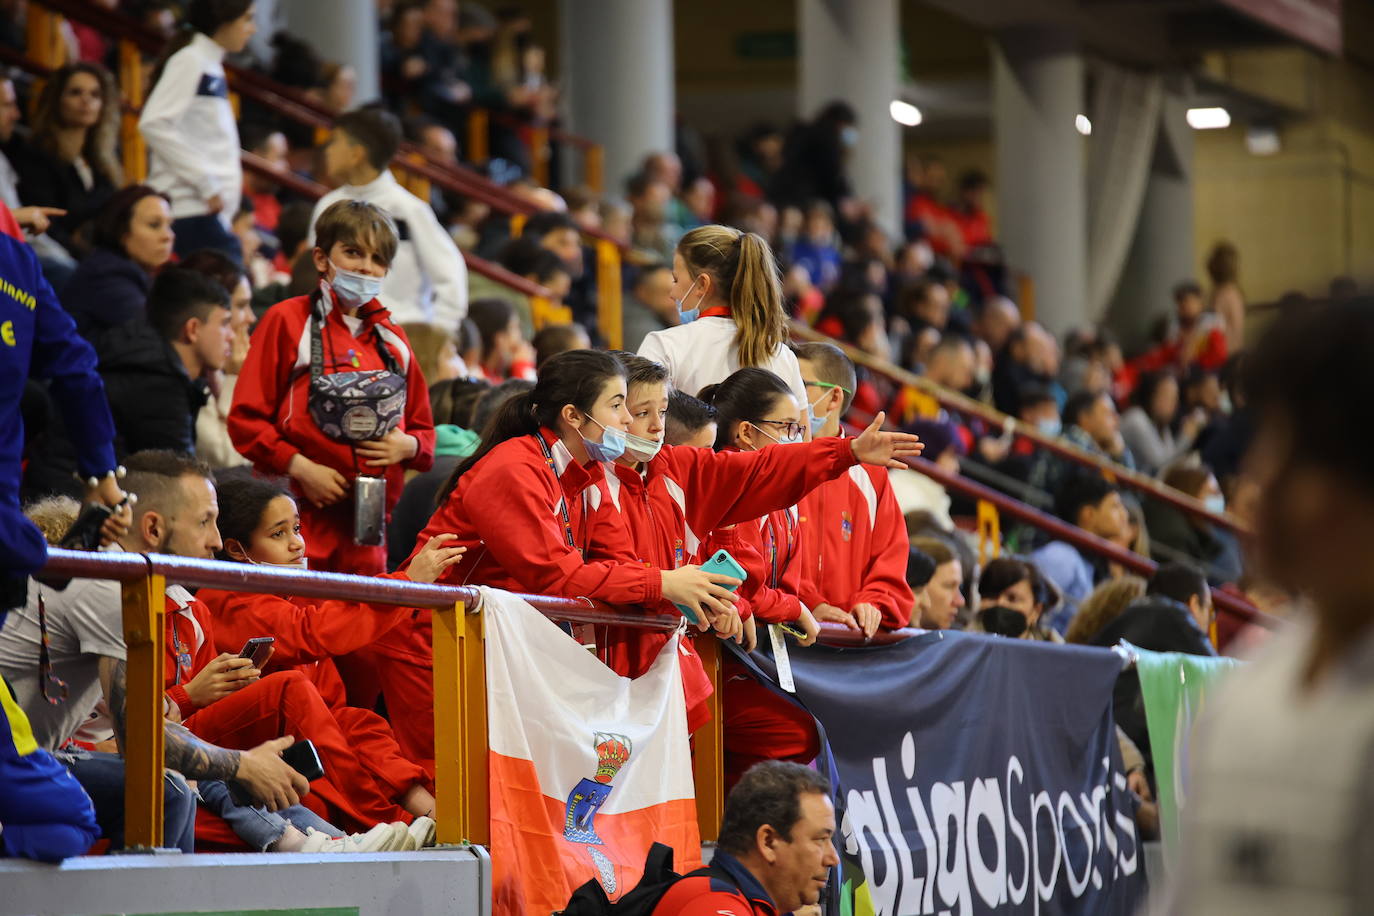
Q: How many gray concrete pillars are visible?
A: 5